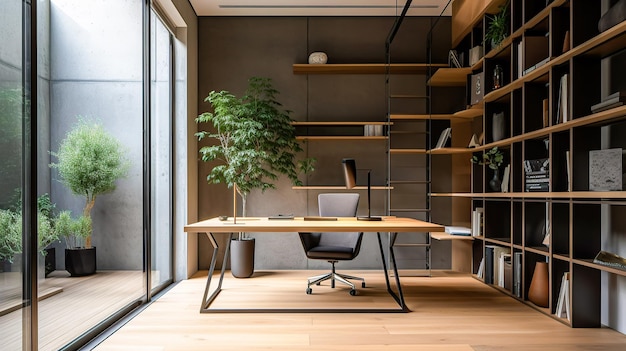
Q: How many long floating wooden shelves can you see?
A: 4